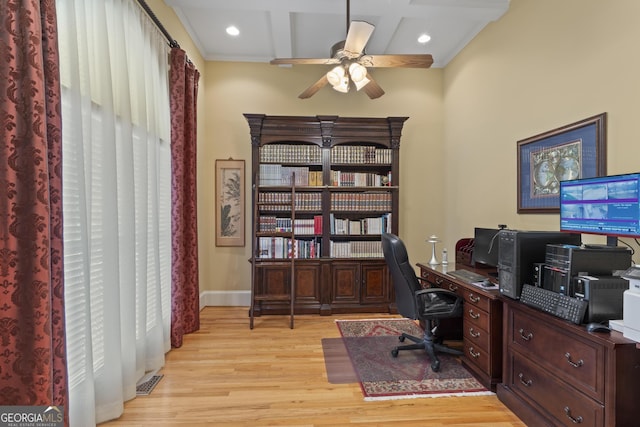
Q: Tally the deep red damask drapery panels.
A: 2